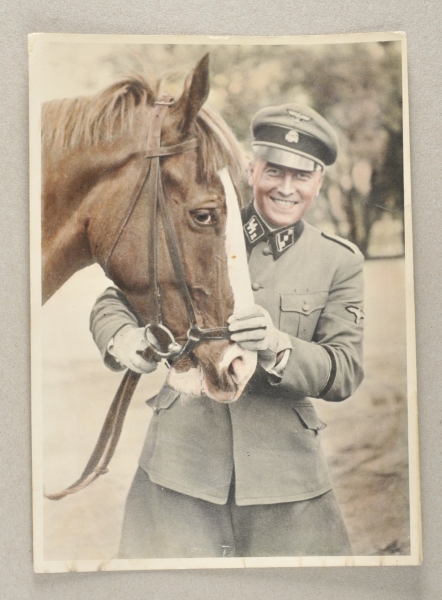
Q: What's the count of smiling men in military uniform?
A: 1